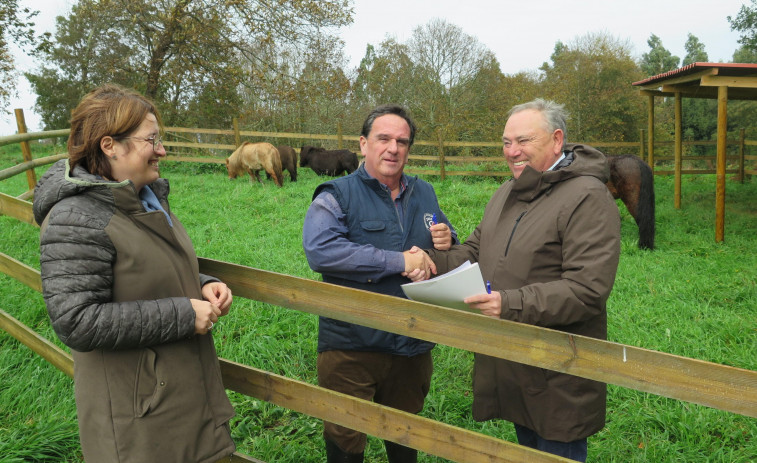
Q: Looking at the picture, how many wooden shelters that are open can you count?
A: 1